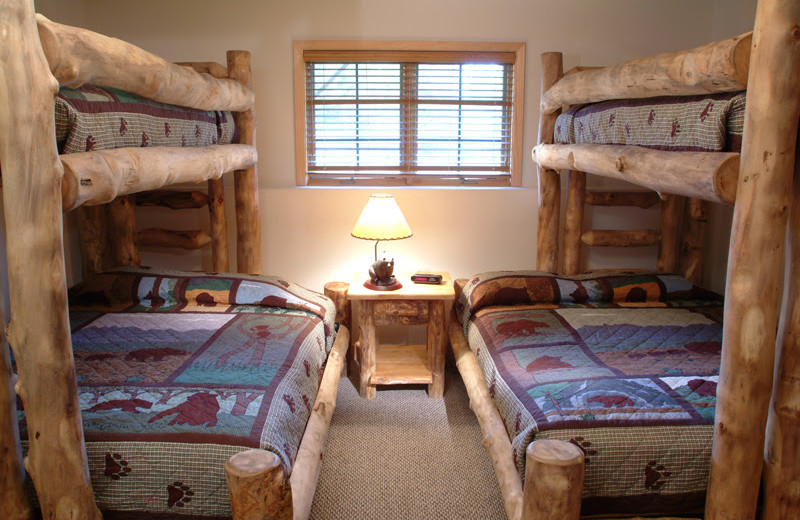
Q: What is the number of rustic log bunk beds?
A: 2